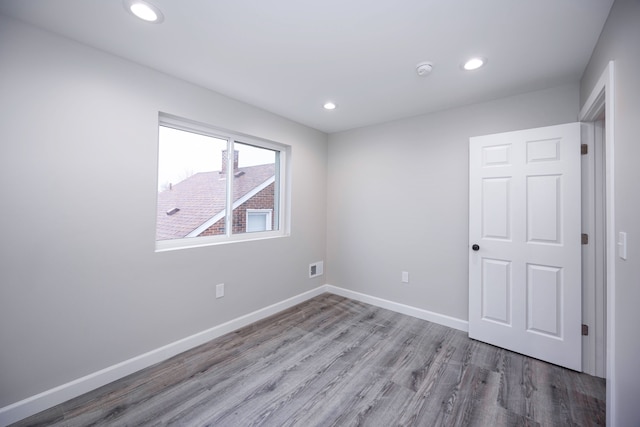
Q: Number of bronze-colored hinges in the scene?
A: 3